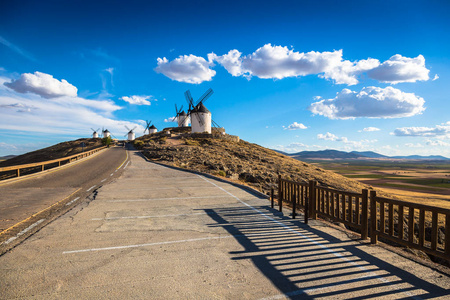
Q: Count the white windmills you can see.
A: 6